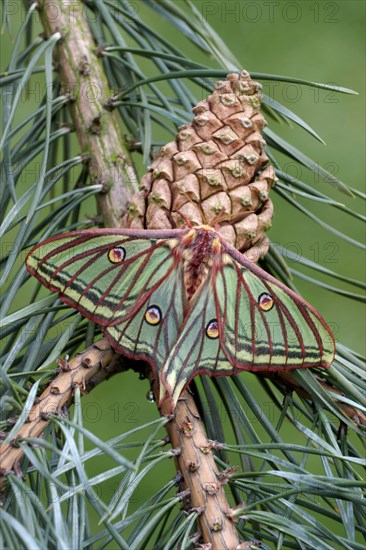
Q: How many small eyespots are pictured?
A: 4